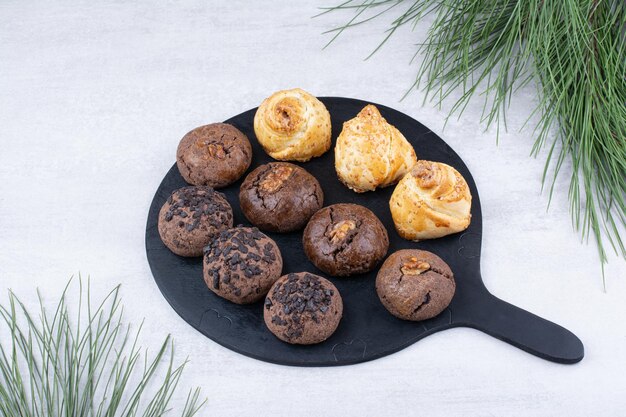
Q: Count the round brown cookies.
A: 7